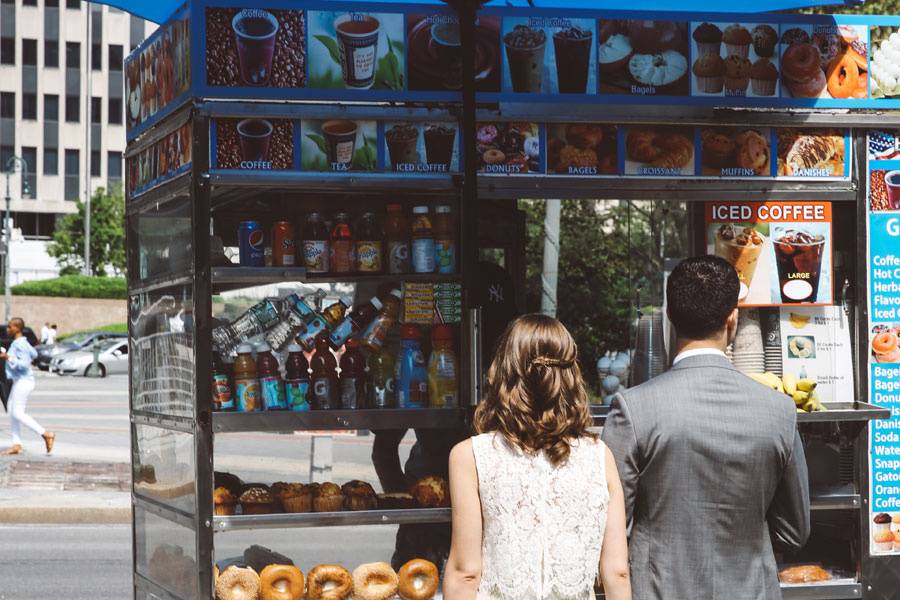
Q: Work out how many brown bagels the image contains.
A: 3